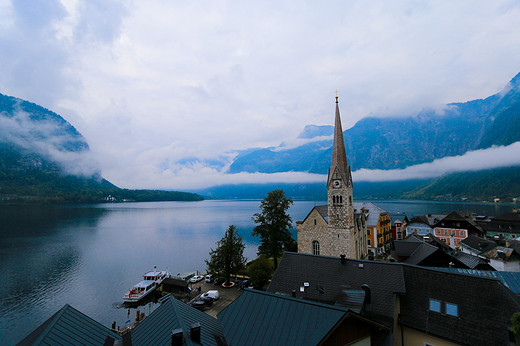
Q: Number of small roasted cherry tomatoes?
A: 0